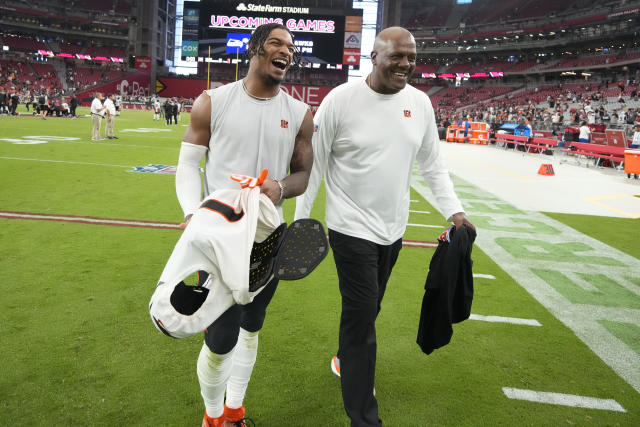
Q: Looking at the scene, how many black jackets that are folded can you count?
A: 1